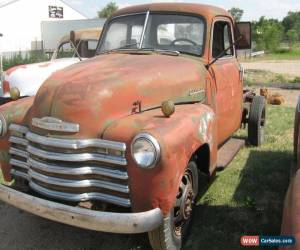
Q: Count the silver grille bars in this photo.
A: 5